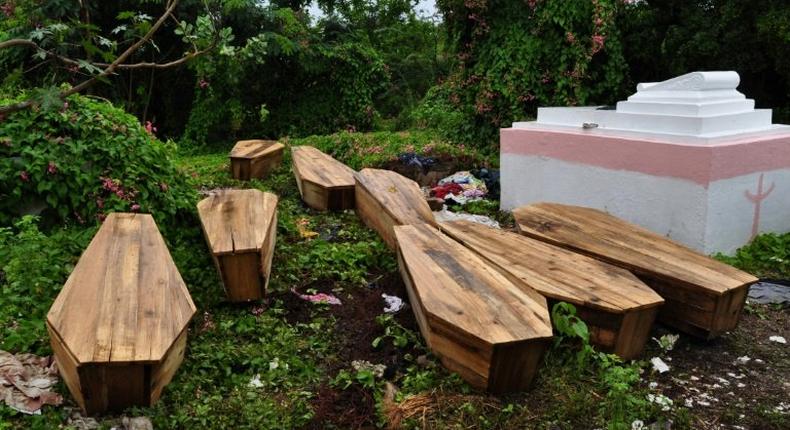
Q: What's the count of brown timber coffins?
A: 8